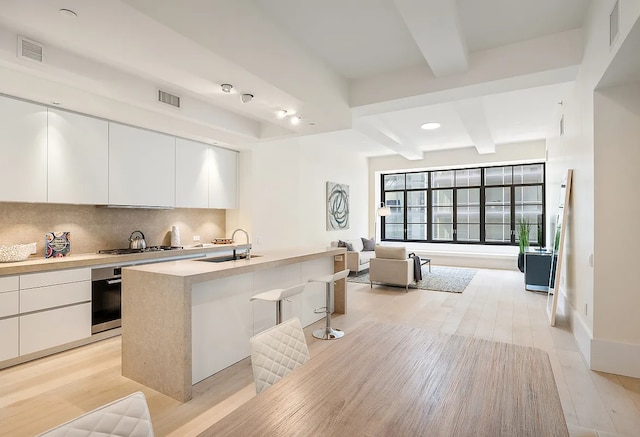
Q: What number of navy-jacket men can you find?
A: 0